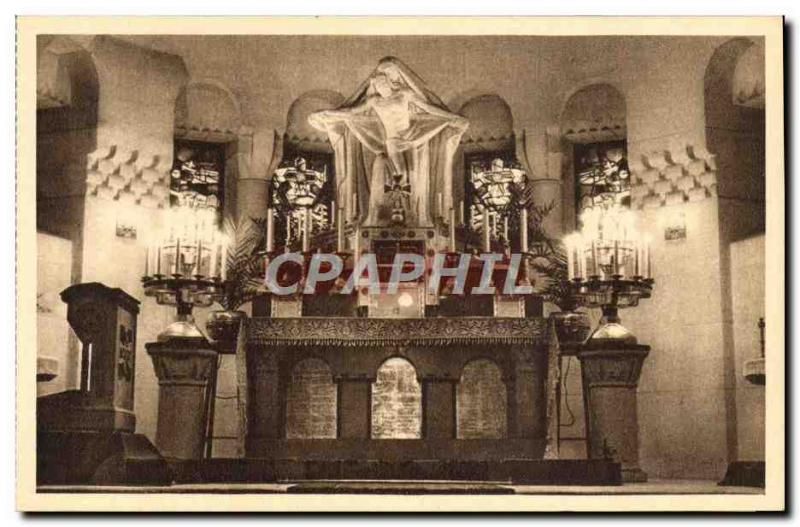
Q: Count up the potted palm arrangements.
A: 2